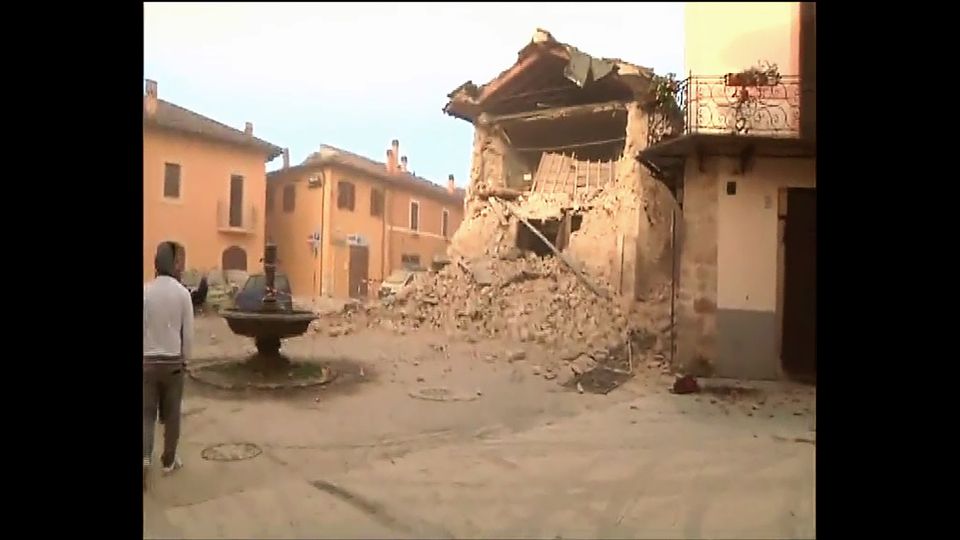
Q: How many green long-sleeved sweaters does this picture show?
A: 0